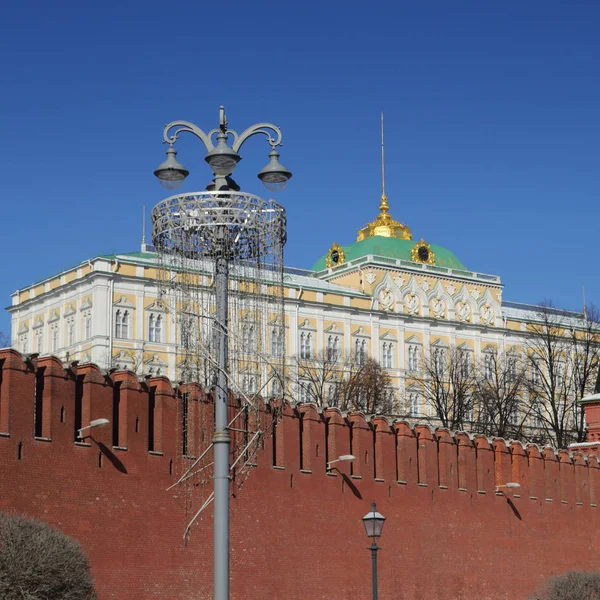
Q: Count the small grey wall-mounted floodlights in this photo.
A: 3